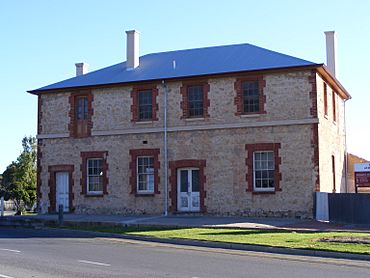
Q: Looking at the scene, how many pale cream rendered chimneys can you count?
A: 3